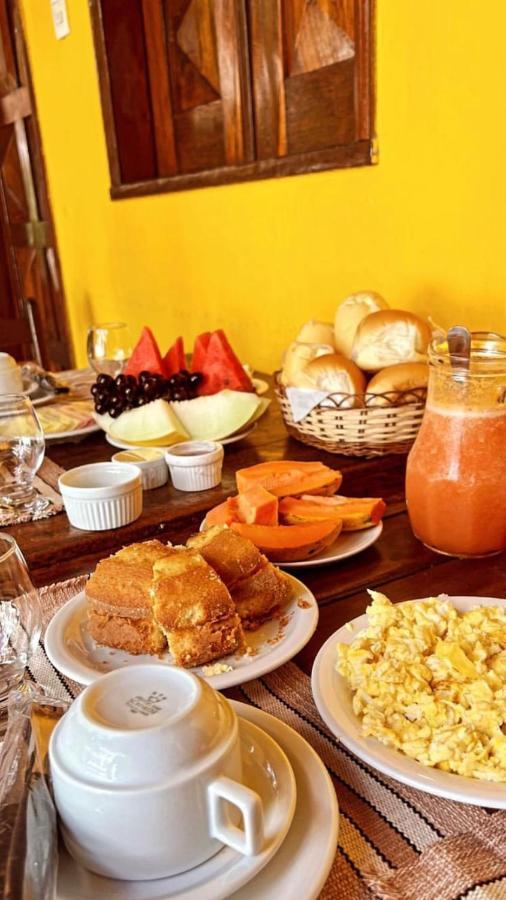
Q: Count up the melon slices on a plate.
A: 2